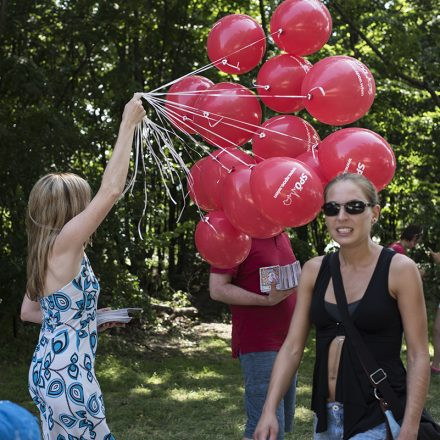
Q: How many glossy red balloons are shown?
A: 14